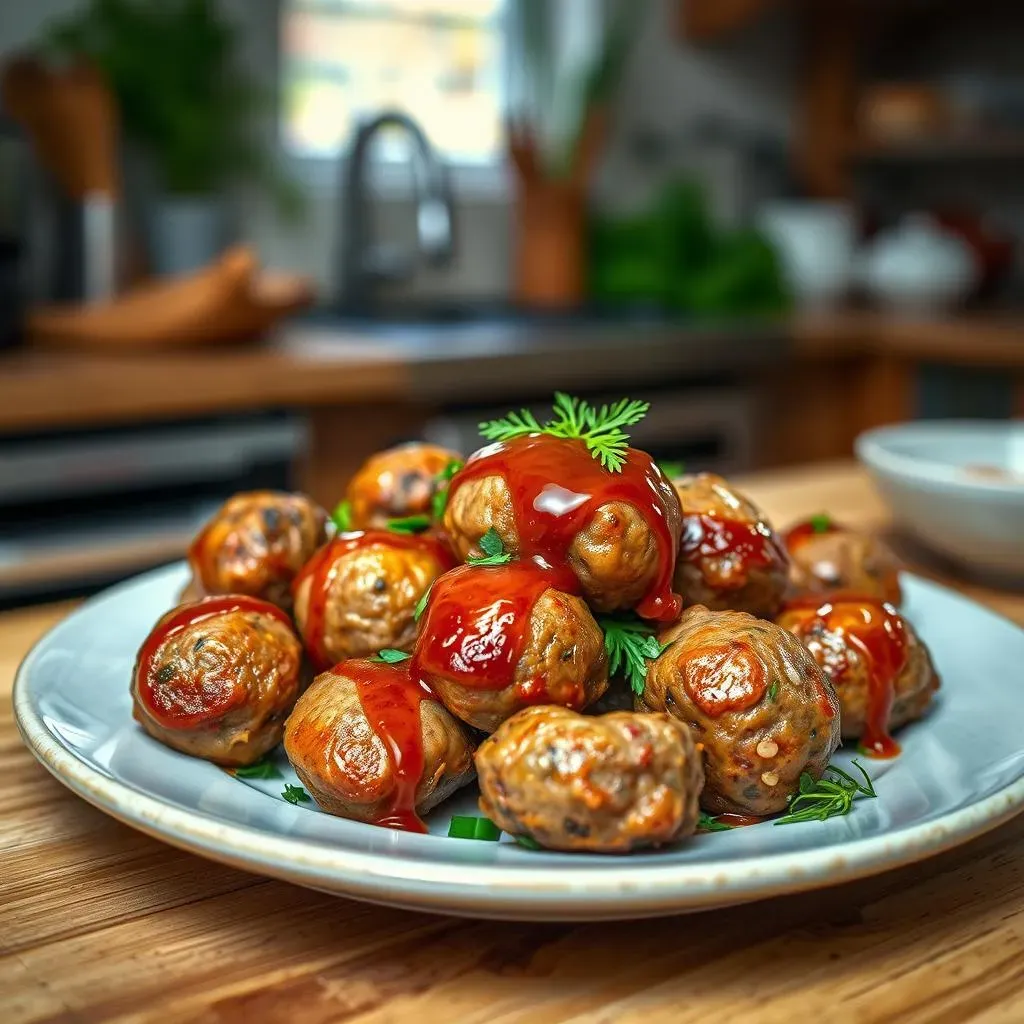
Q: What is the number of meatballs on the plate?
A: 12